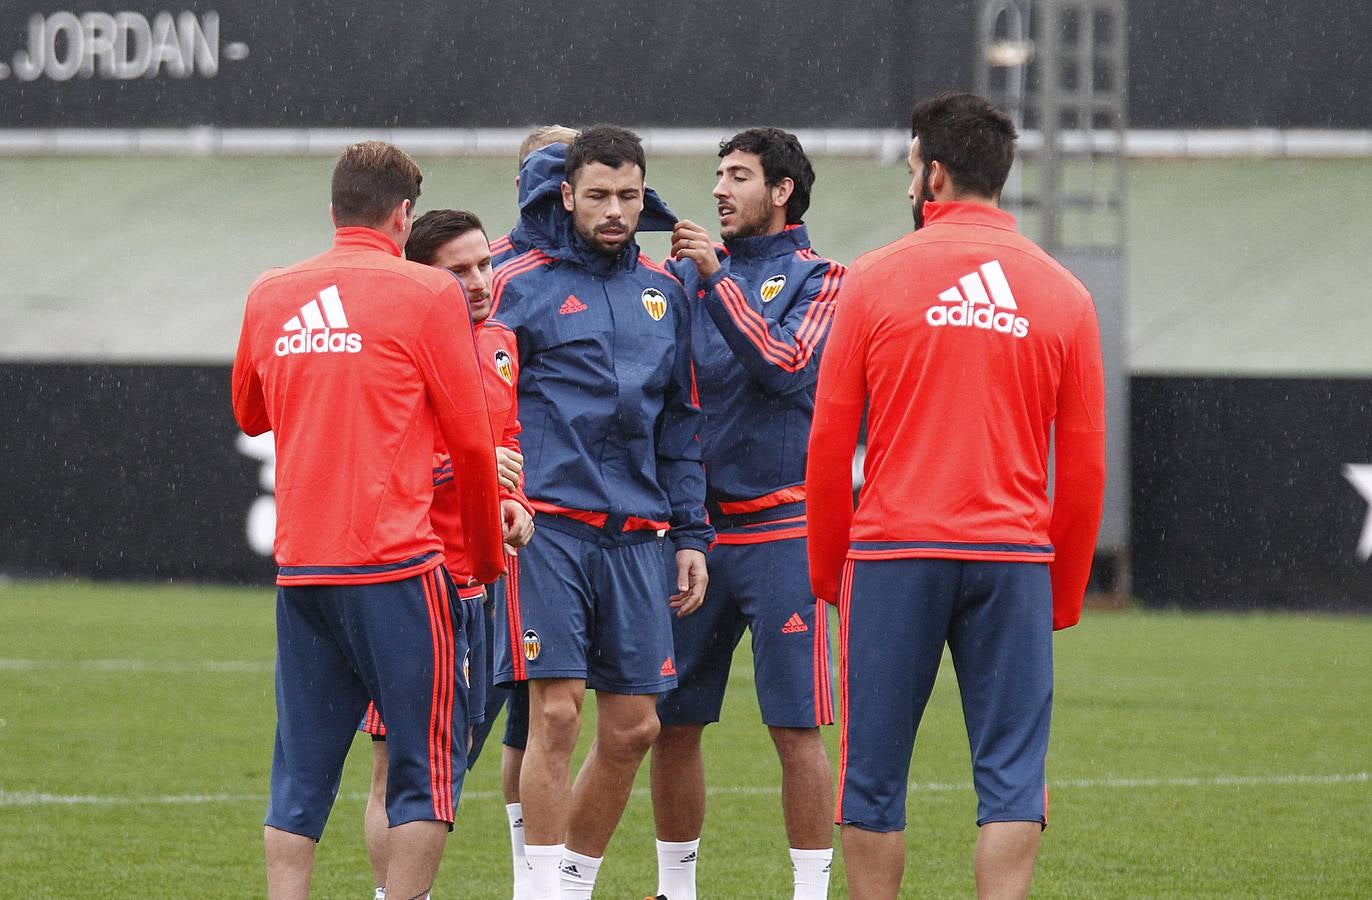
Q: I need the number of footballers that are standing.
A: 6